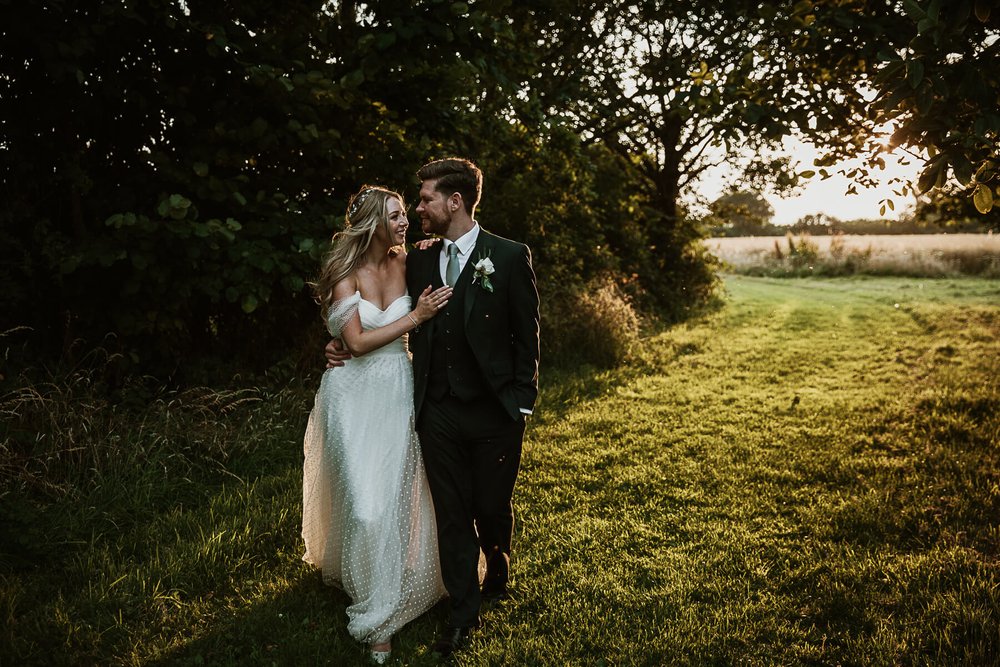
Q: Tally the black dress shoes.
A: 2